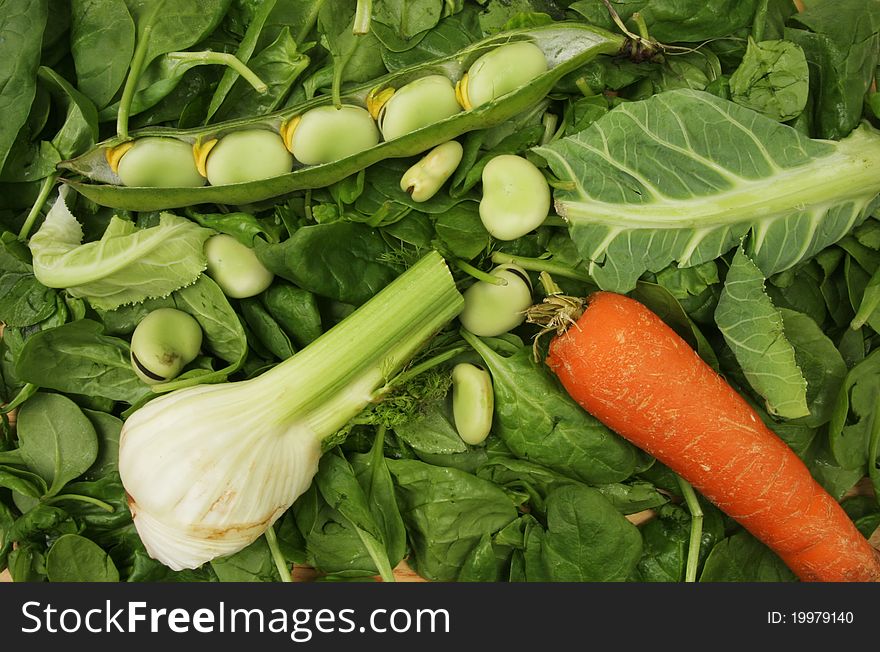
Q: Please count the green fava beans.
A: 11